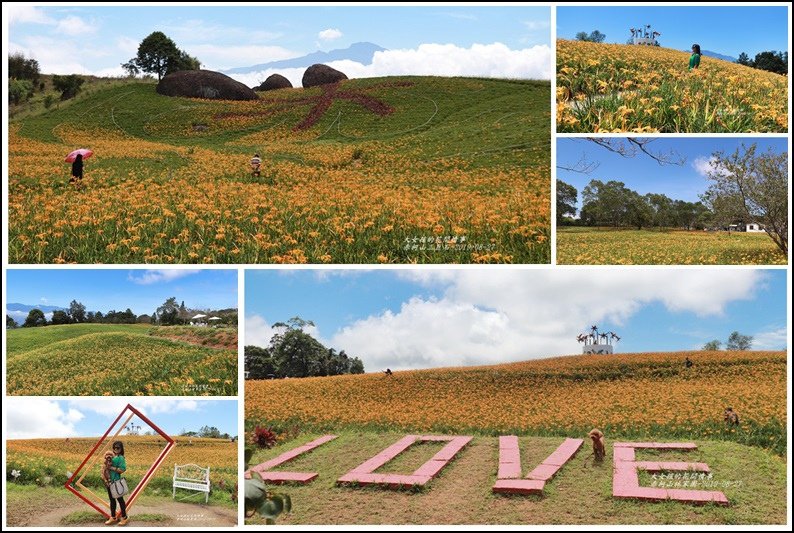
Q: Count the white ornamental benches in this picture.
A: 1